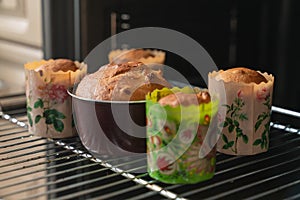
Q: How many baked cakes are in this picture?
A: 5